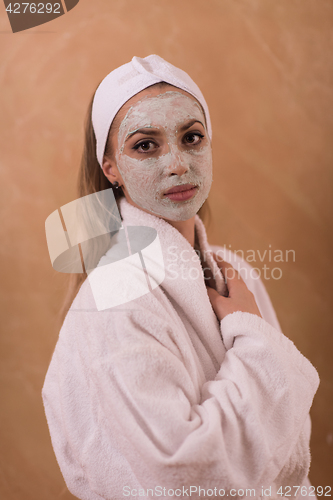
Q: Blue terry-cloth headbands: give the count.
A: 0